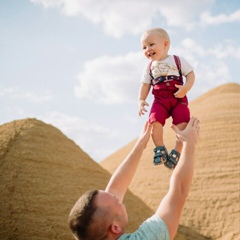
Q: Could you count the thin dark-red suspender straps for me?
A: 2